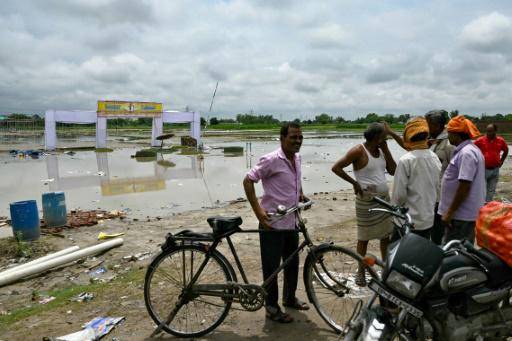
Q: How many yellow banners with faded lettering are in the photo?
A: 1